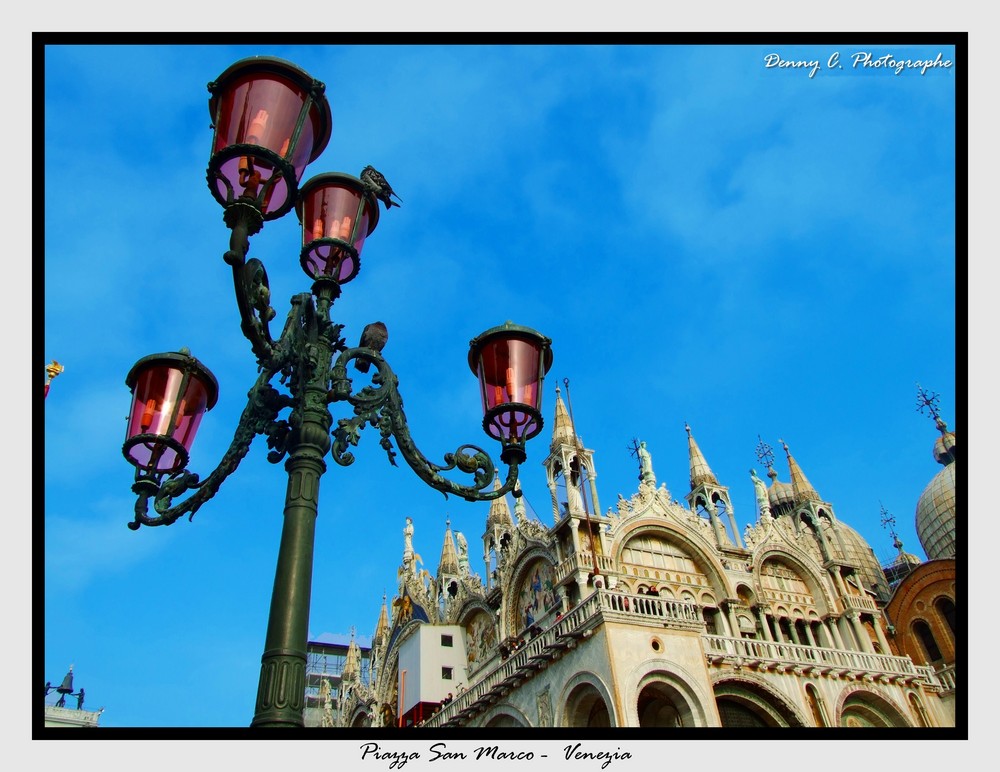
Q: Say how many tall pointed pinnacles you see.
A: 7